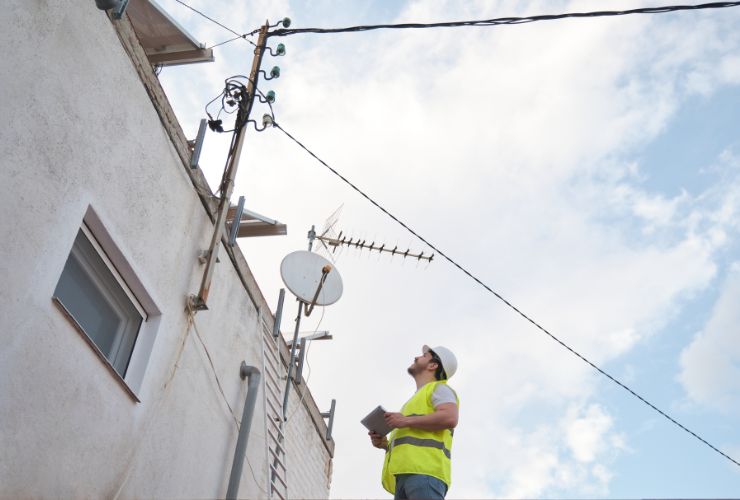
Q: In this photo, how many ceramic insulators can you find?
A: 5